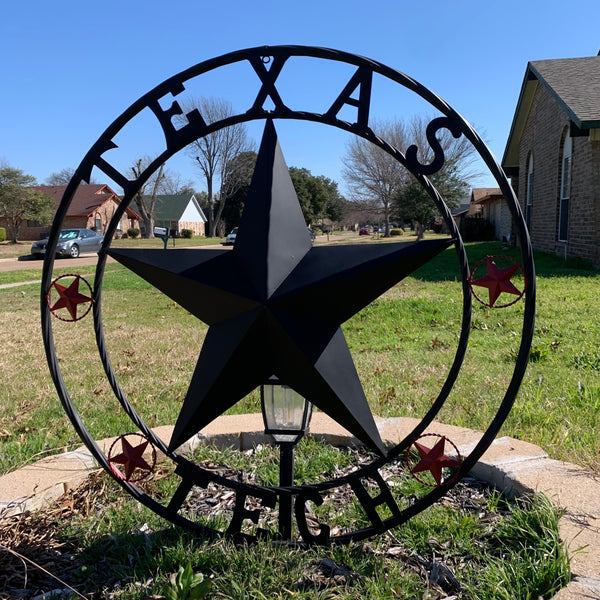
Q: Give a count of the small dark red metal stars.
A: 4